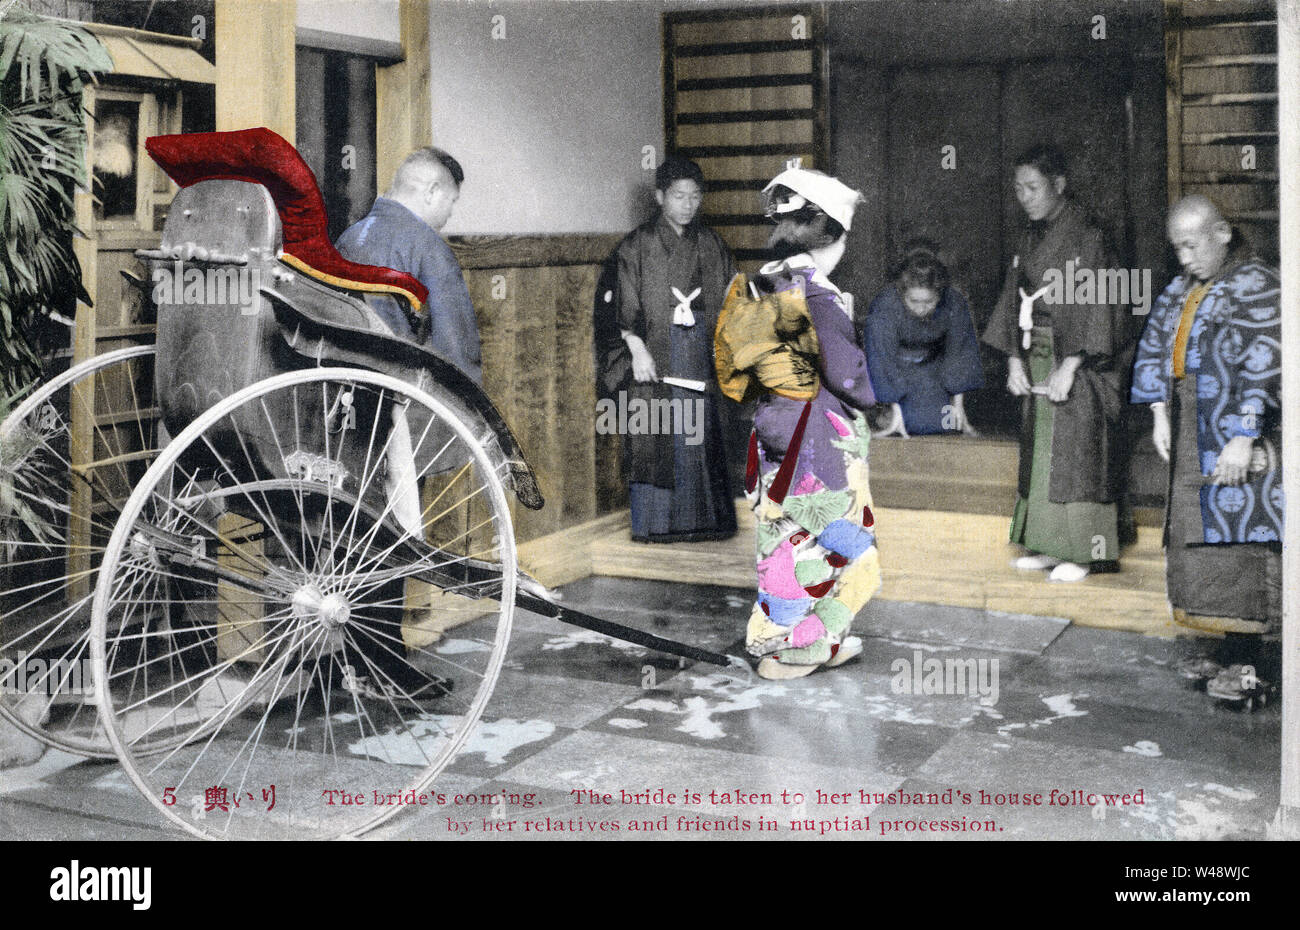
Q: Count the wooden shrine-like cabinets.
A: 1